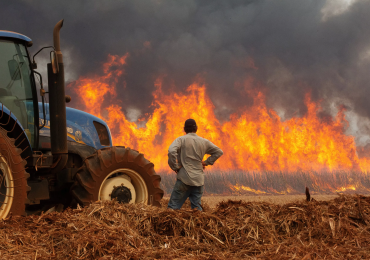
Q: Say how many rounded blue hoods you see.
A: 1